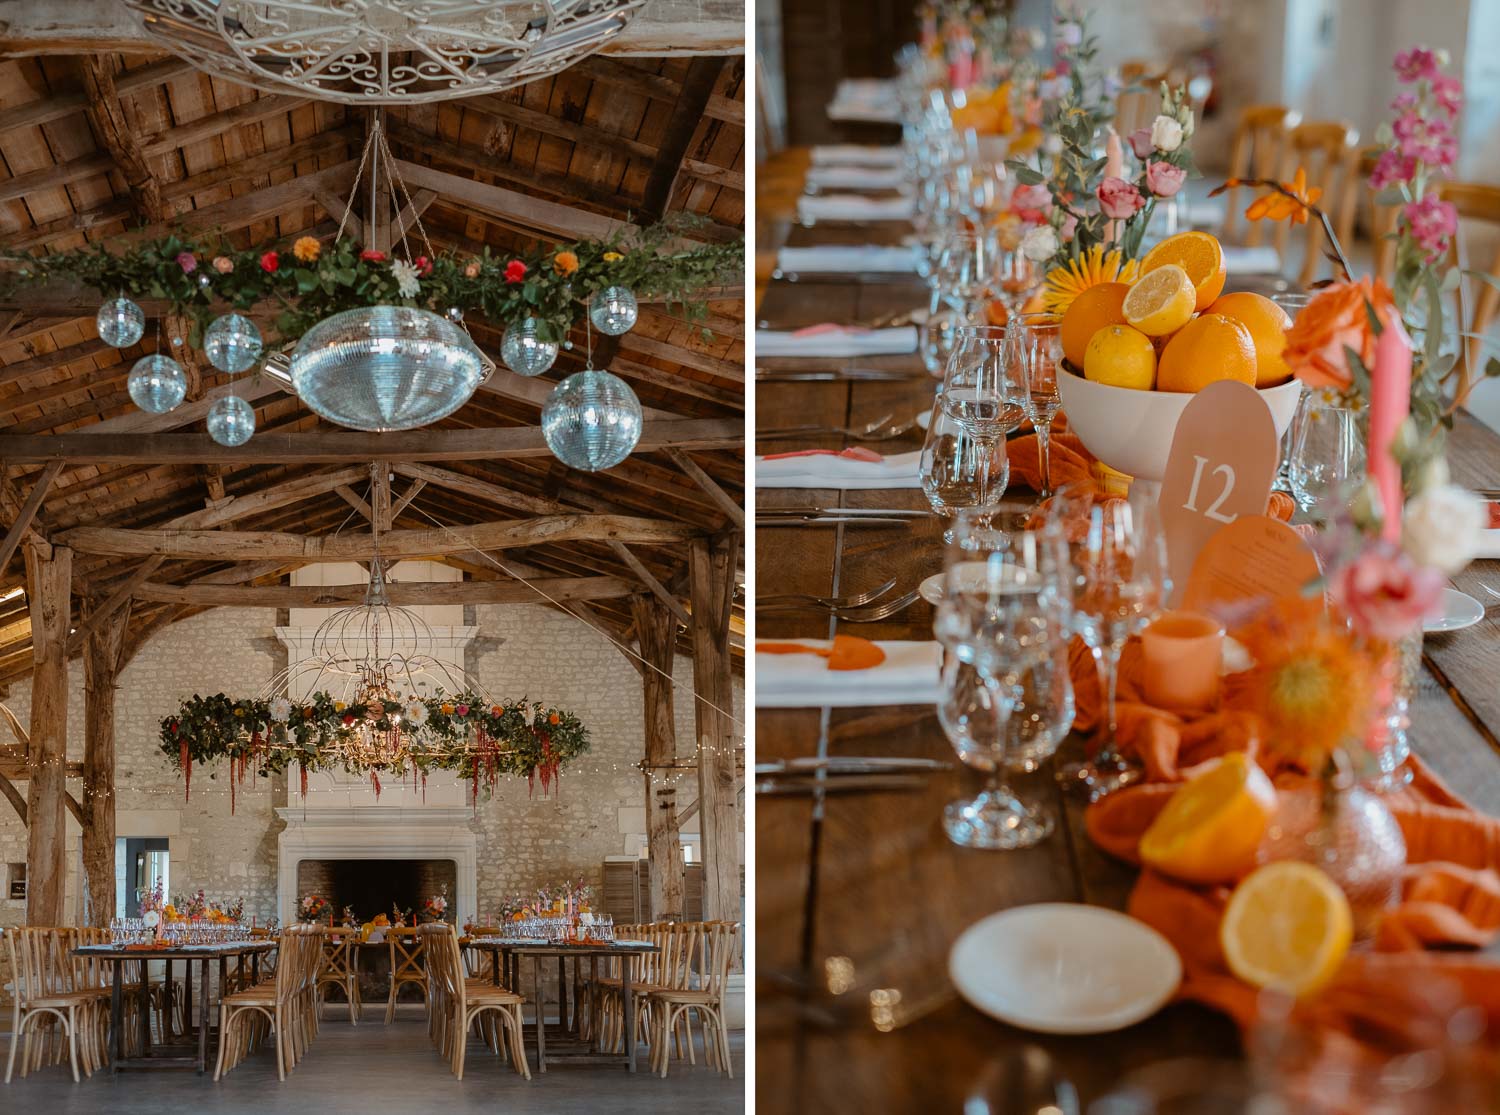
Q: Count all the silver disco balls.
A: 8